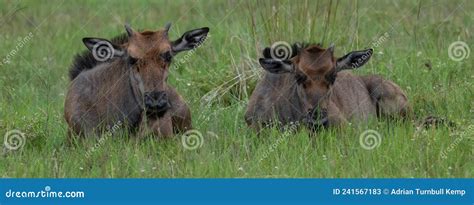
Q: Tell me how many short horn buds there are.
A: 4